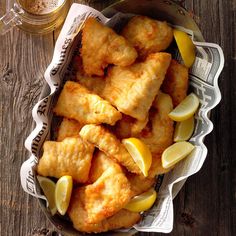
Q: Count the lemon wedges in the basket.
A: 8